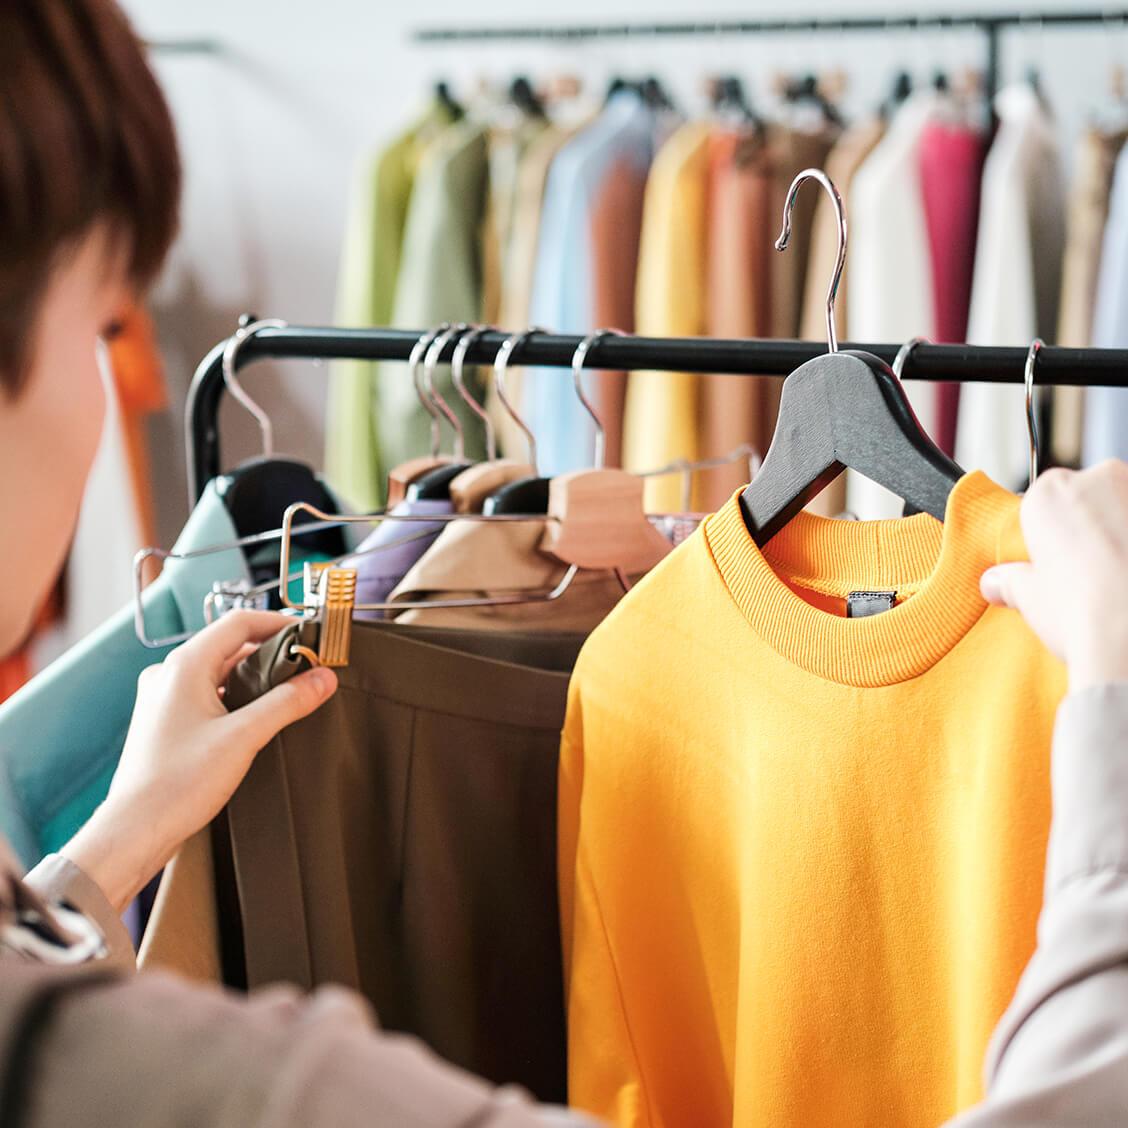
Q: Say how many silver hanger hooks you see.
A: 9